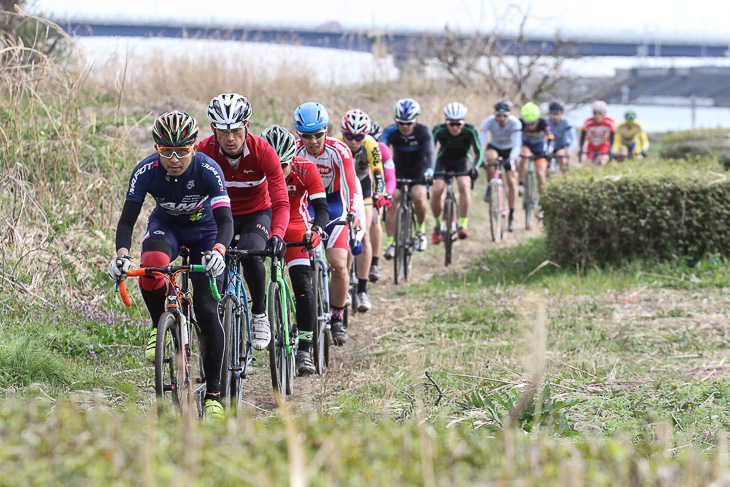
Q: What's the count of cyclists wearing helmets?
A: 13